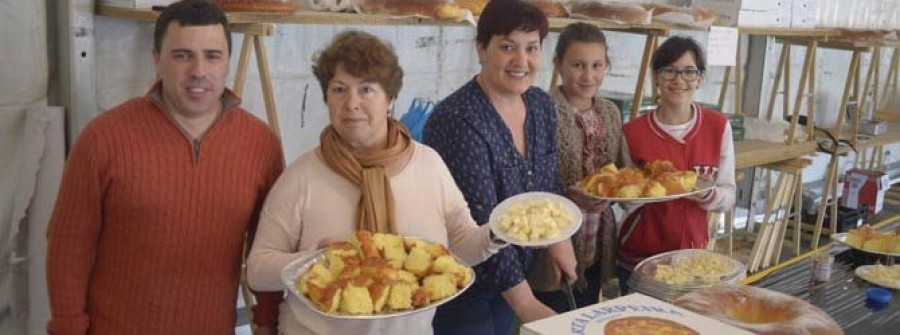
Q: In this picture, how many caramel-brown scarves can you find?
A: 1